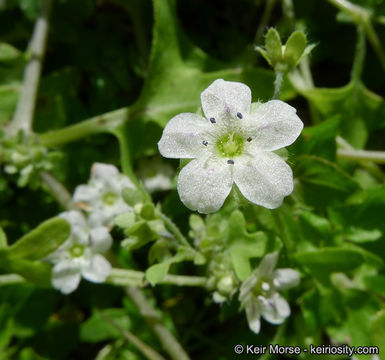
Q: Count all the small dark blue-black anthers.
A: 5